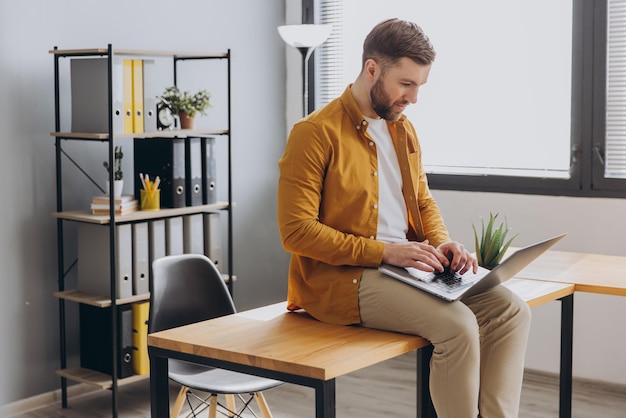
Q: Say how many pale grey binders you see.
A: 8